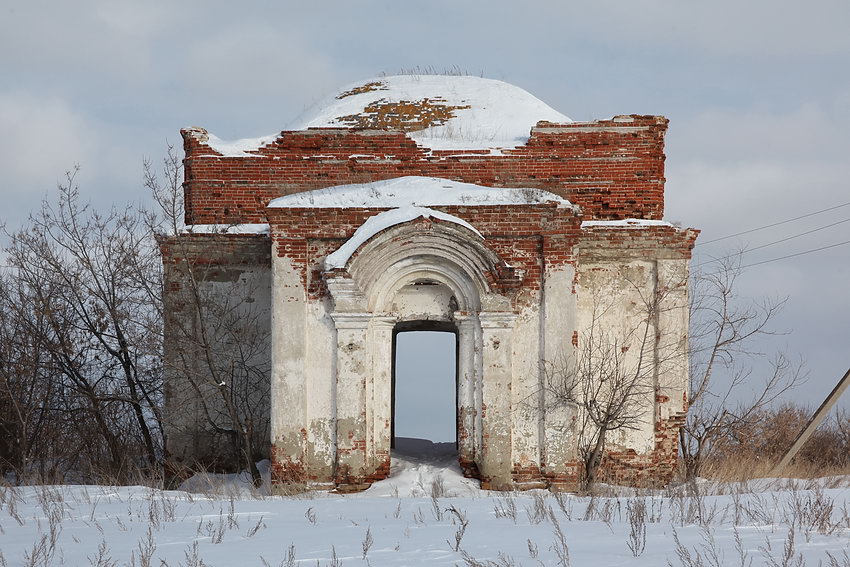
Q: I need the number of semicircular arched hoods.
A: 1